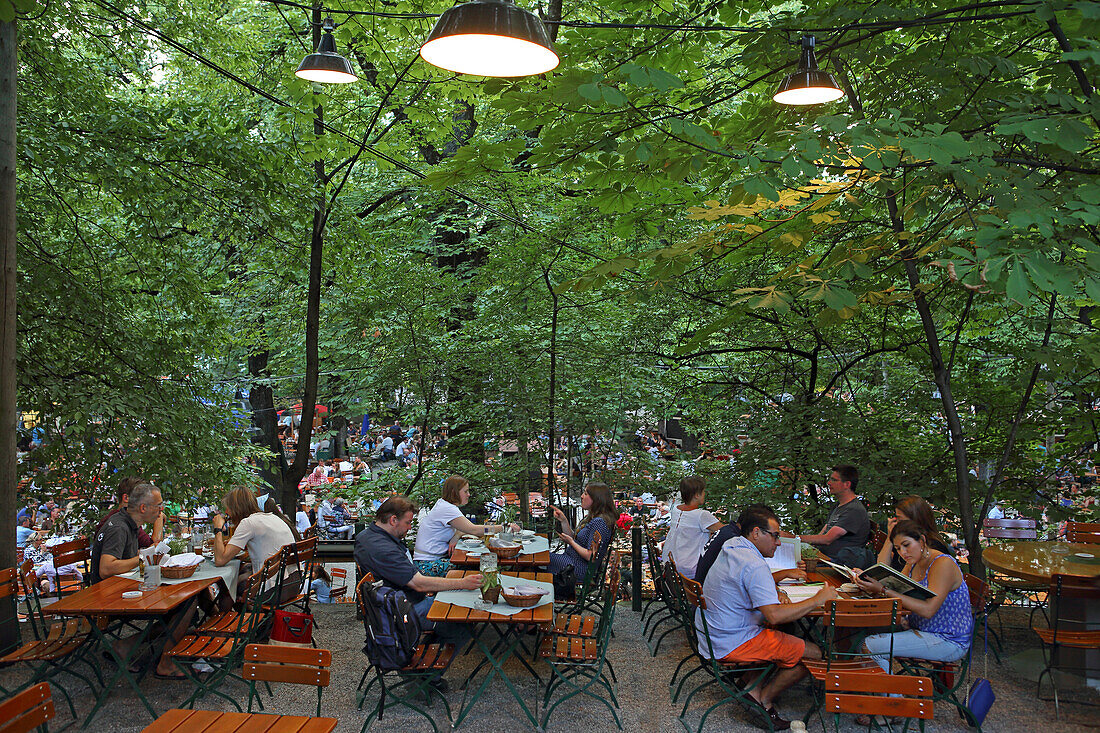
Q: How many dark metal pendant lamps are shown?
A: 3